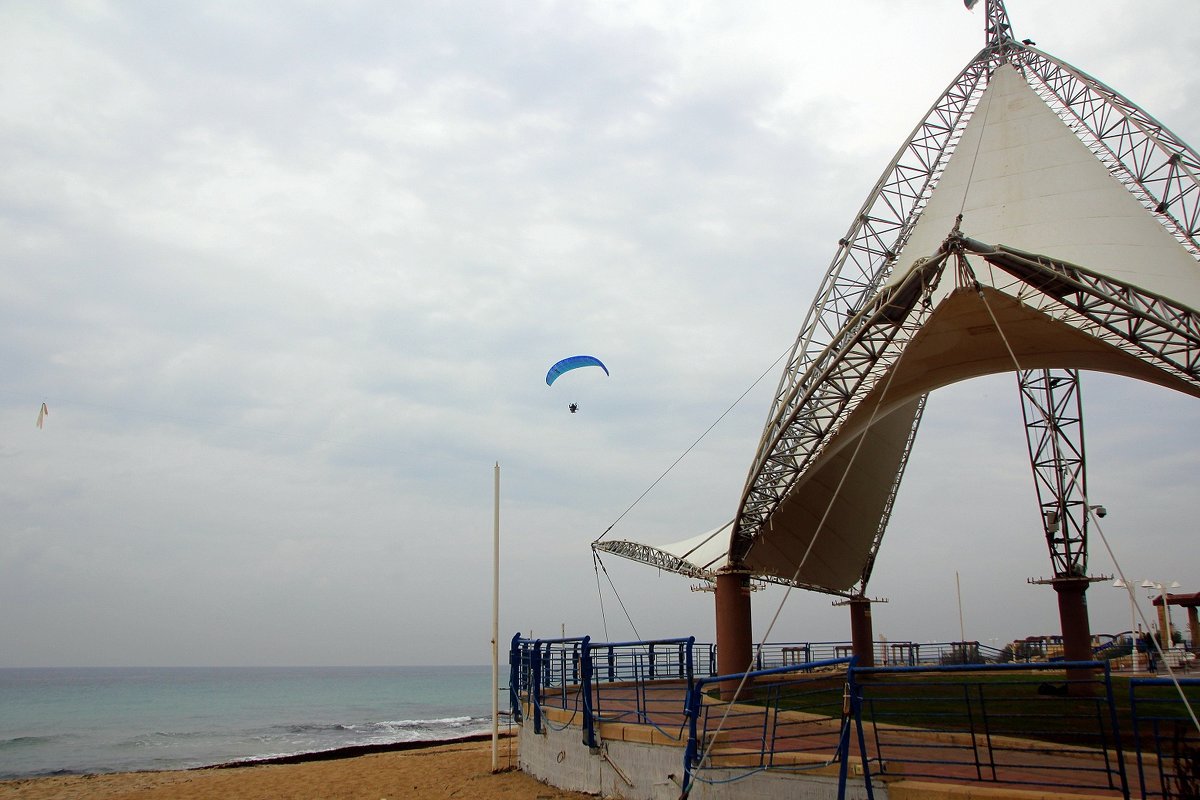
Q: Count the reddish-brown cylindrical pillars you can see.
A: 3